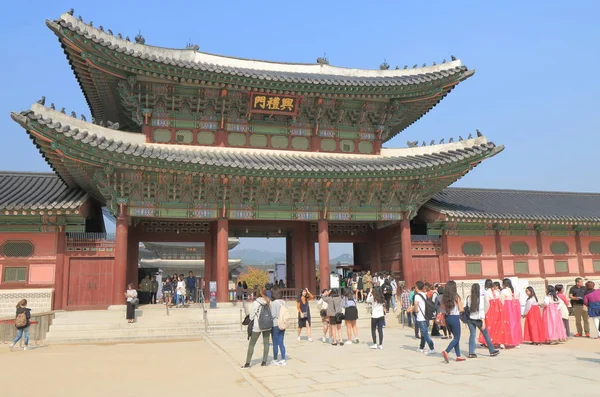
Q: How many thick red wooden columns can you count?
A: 4